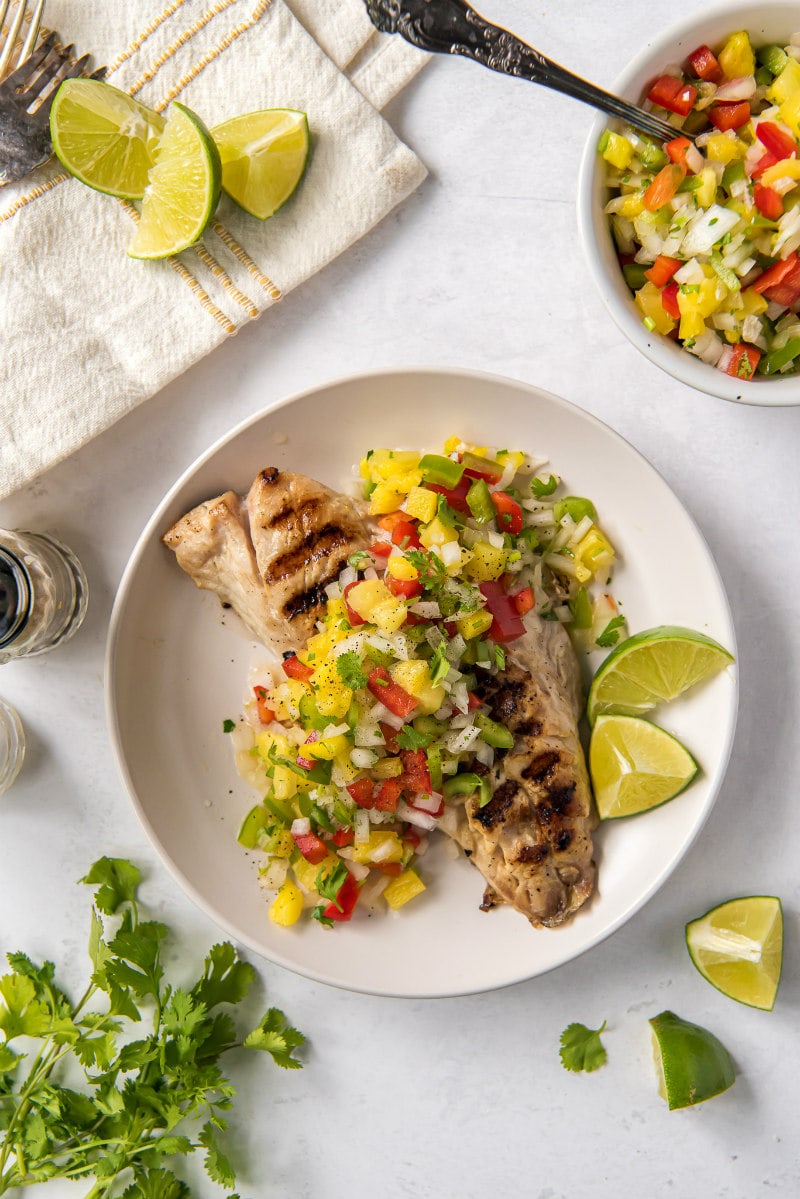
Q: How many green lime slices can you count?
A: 7